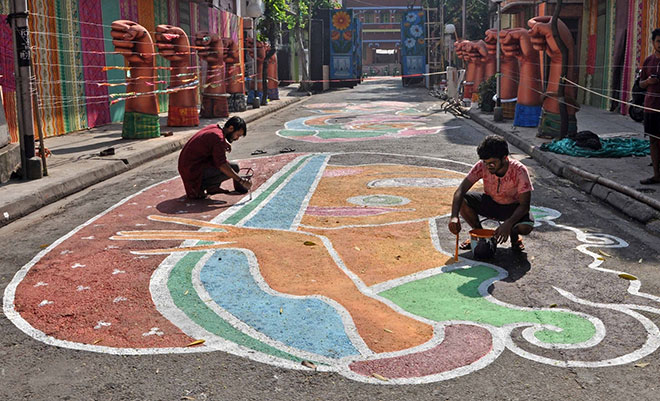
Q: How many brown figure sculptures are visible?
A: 12